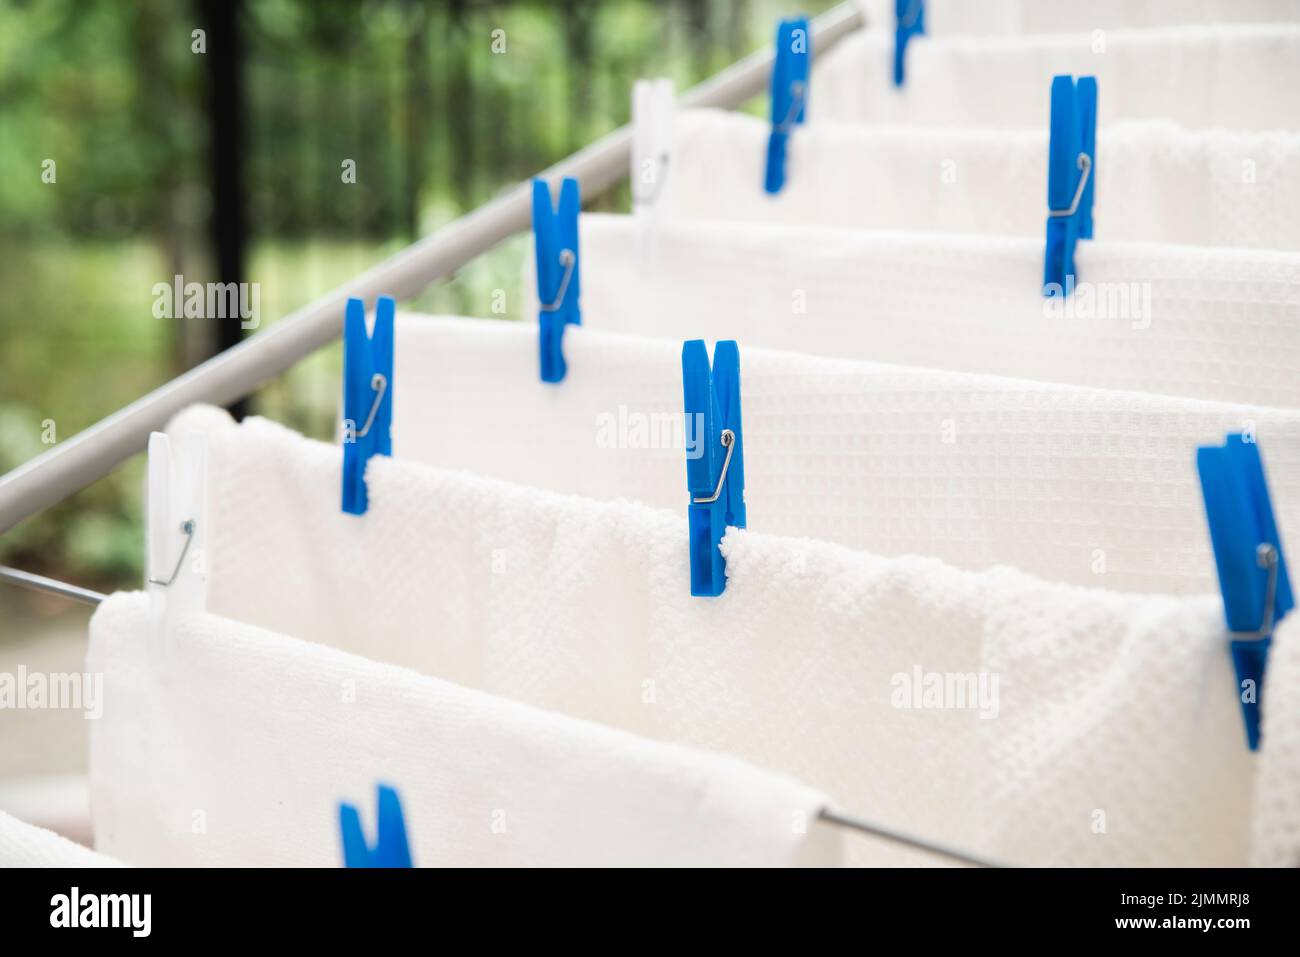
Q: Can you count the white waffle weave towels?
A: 2